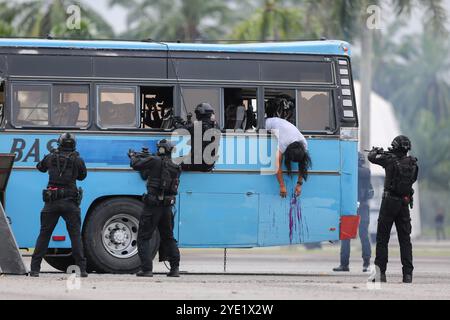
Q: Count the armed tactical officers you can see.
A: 4